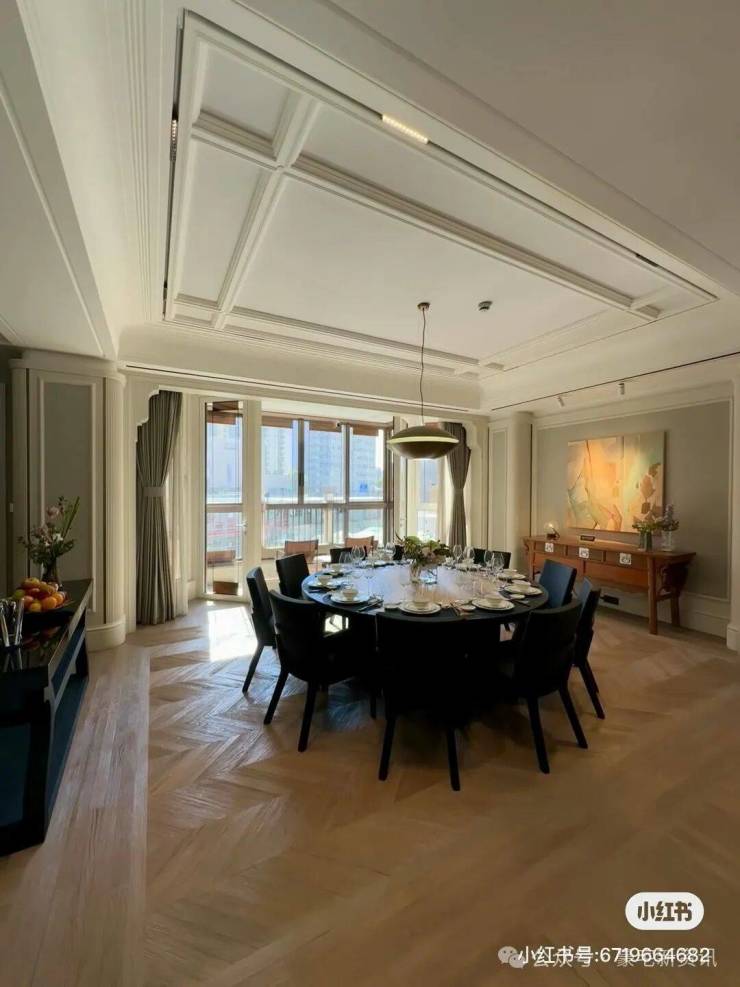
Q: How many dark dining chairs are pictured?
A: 10